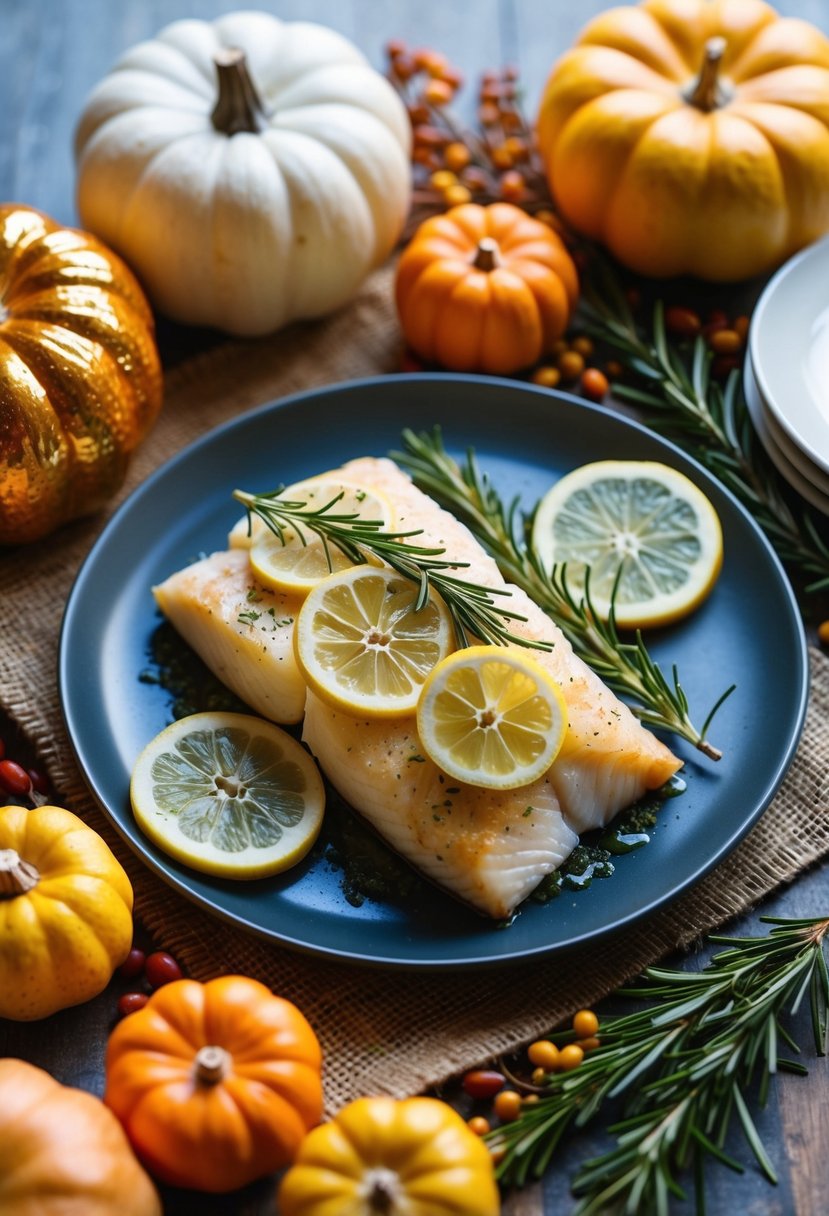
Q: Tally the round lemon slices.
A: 5